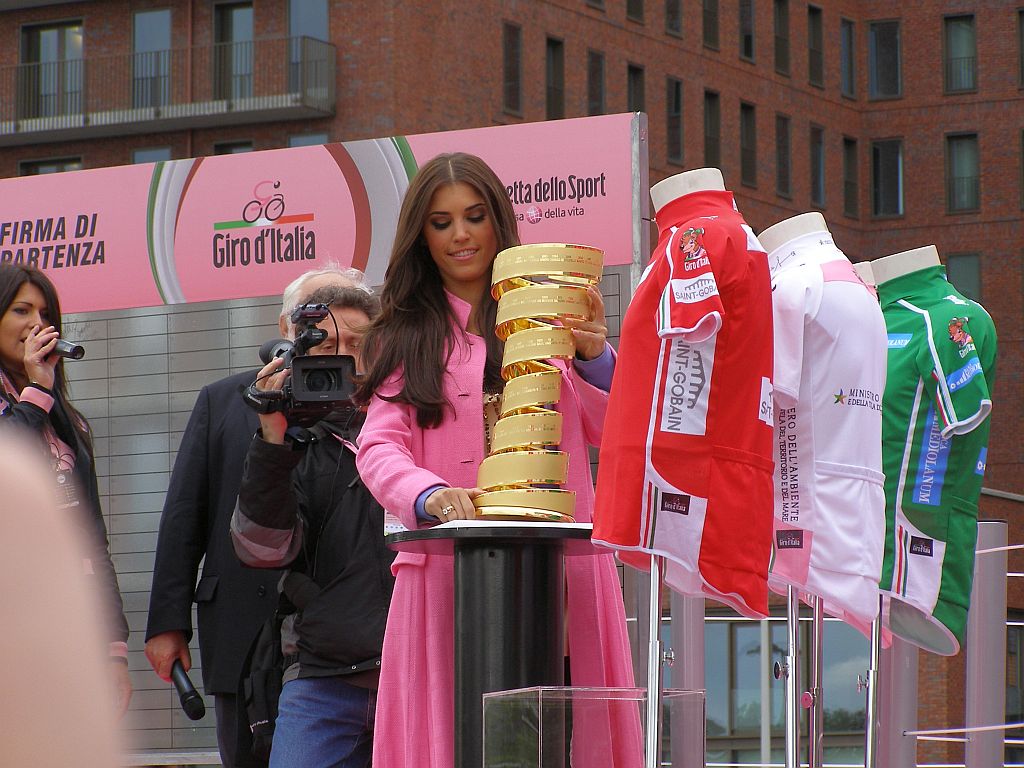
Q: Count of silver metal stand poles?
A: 4